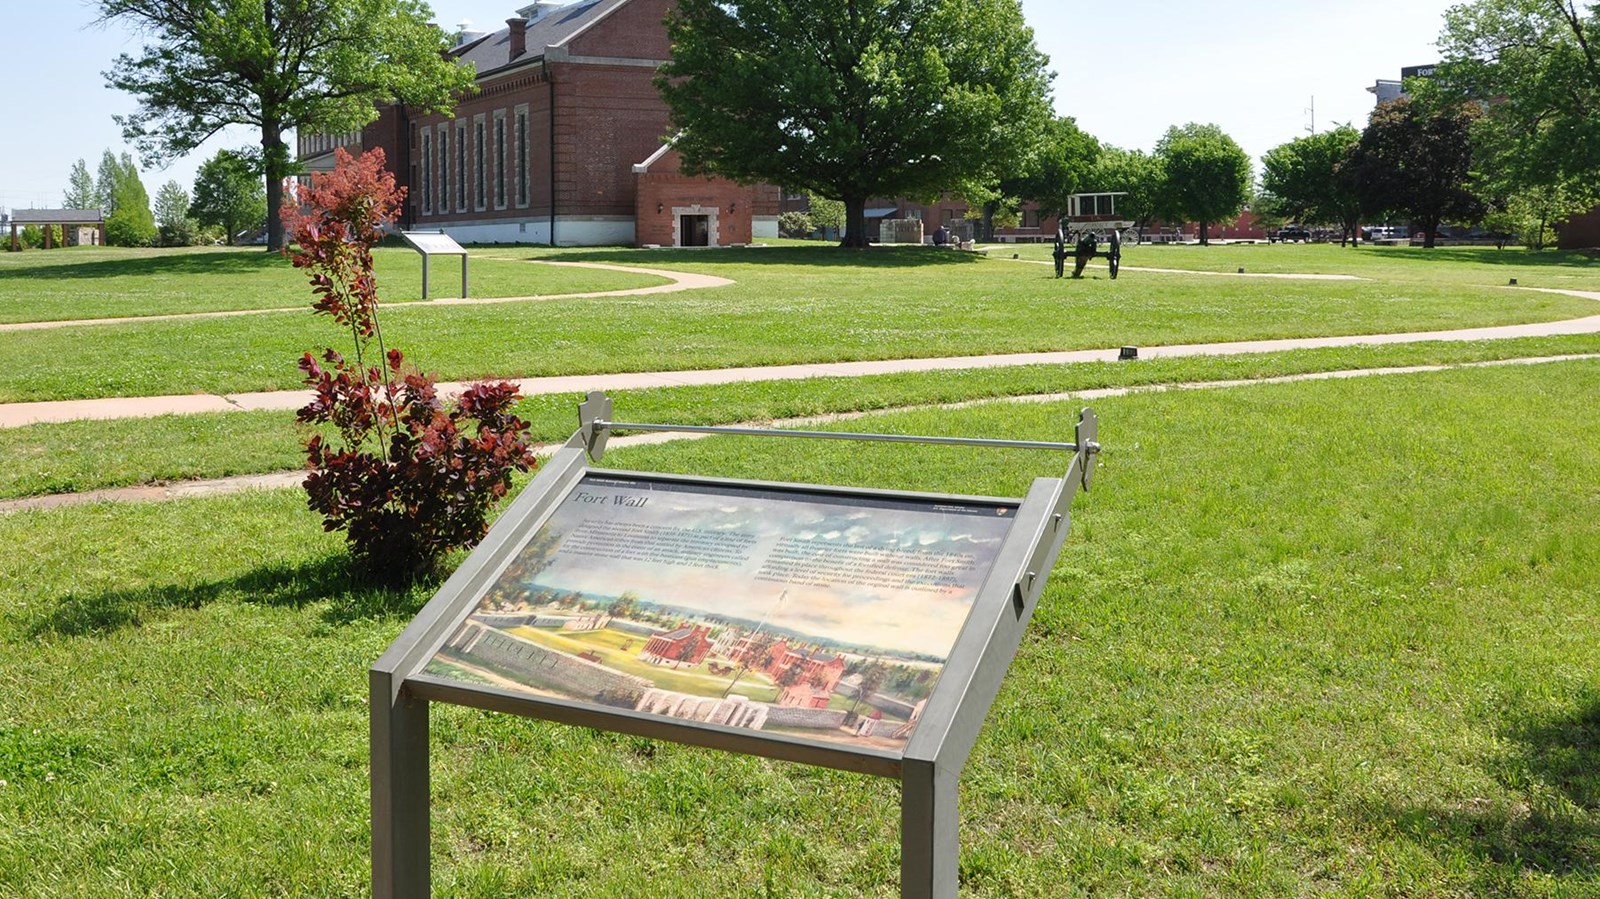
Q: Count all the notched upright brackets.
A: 2